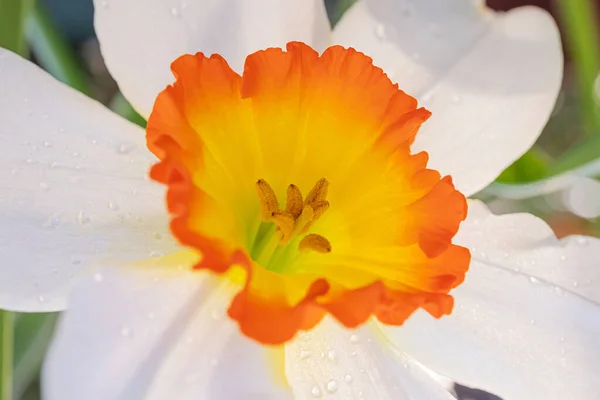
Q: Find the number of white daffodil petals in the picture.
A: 6